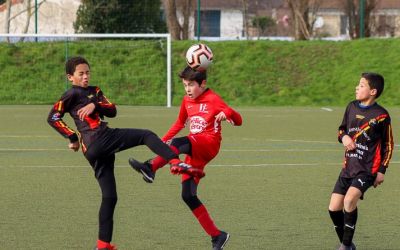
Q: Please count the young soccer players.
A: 3